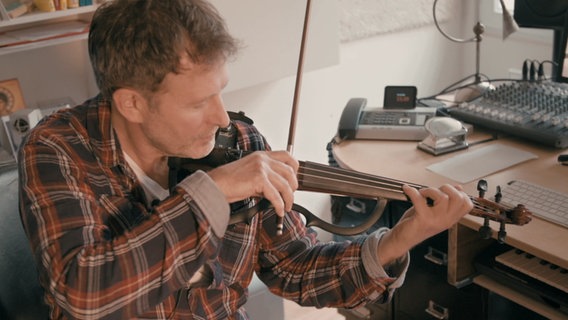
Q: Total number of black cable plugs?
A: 3